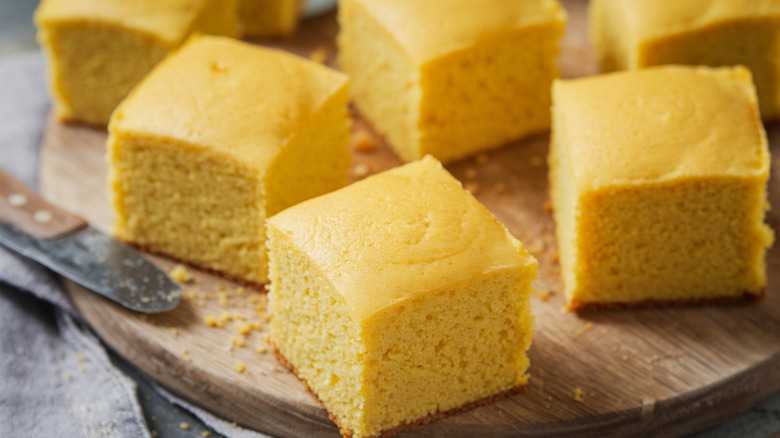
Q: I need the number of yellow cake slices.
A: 7